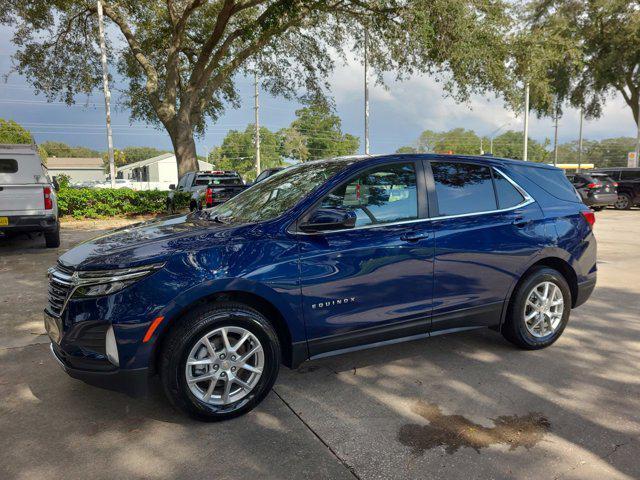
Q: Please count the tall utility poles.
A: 6